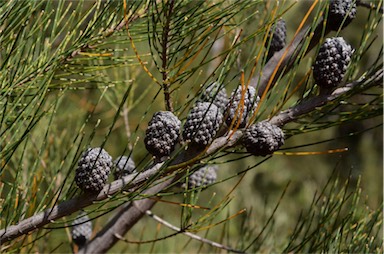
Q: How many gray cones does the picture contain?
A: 12